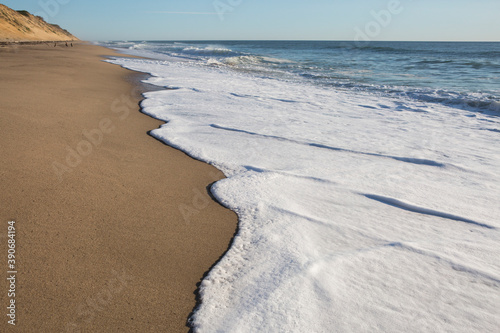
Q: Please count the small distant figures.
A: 3